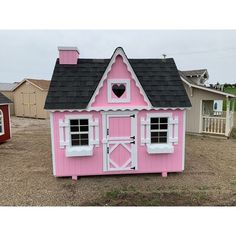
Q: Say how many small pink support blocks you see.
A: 2